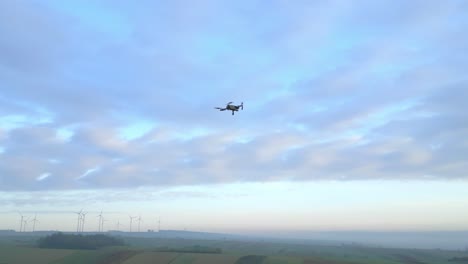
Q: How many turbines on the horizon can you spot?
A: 12